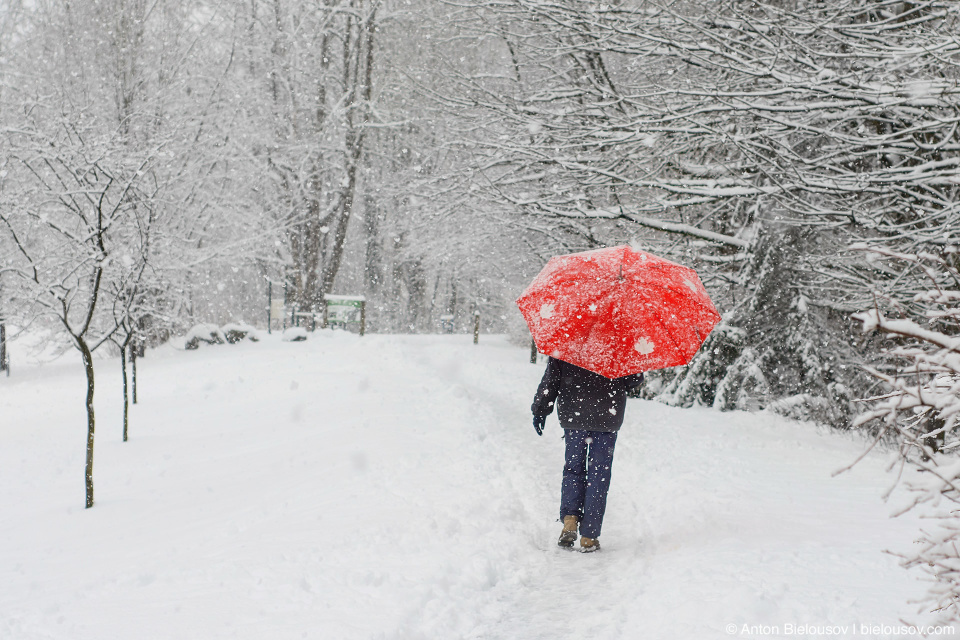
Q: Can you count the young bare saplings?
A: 3